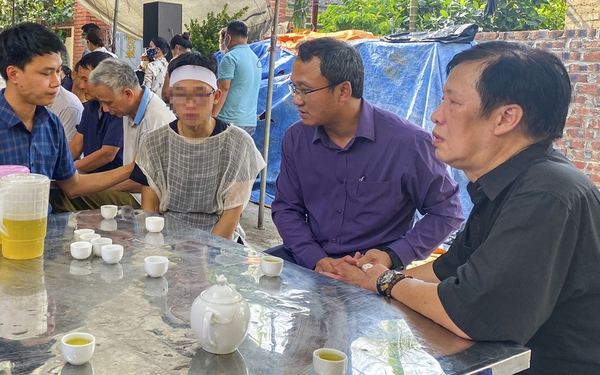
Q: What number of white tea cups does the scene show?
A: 11